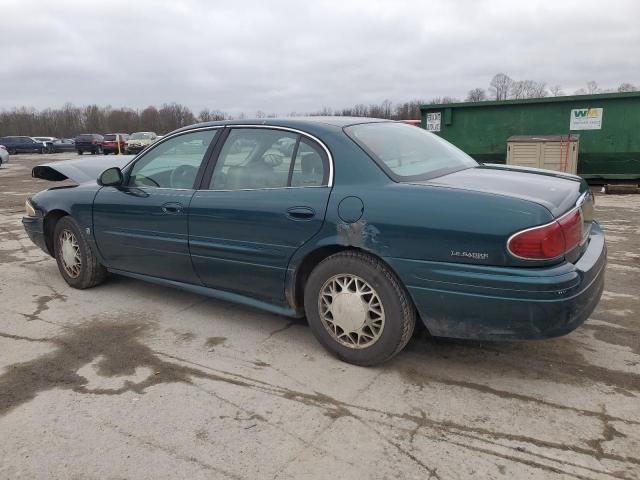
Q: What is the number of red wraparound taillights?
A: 1